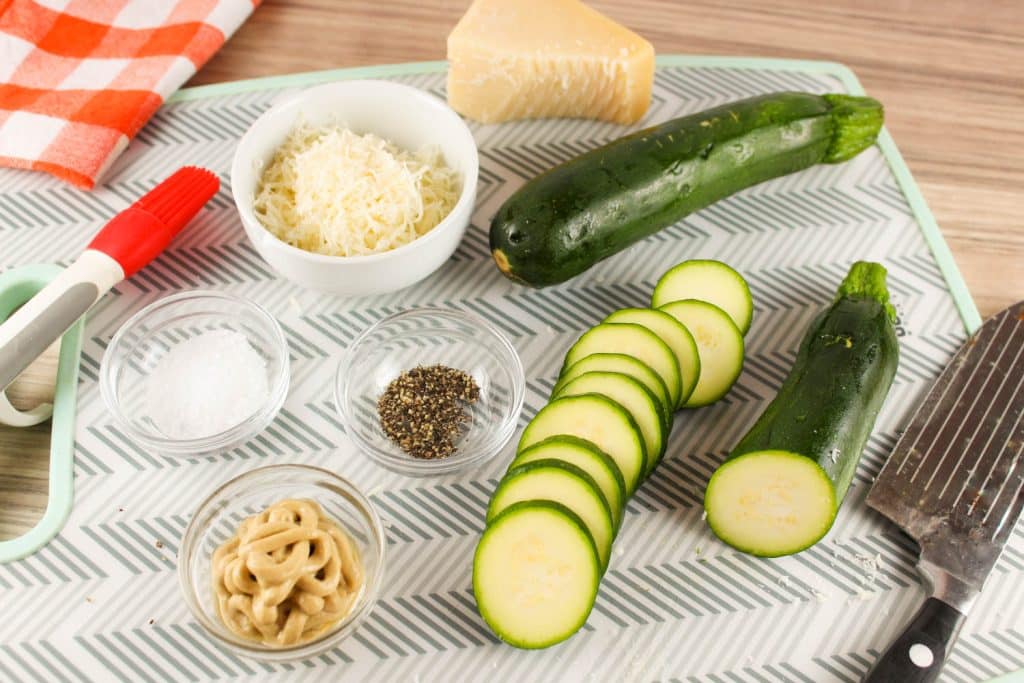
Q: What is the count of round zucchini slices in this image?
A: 10